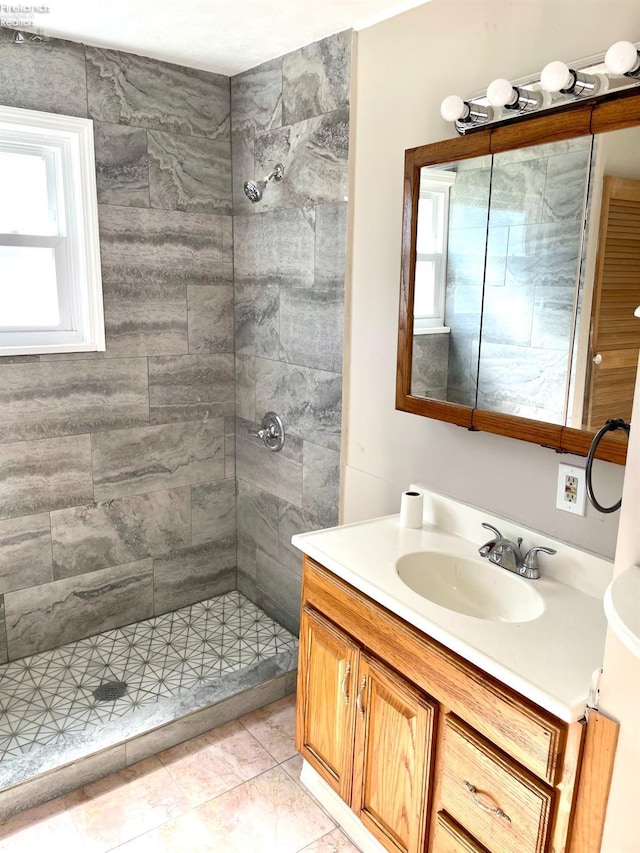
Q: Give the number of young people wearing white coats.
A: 0